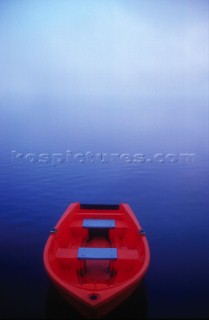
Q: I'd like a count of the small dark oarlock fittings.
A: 2